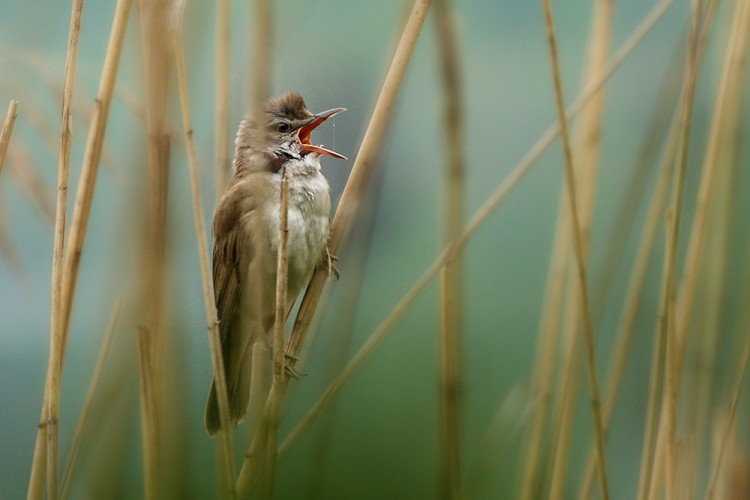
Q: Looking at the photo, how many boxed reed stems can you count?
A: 0